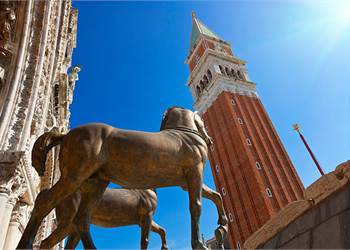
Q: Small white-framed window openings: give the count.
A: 10